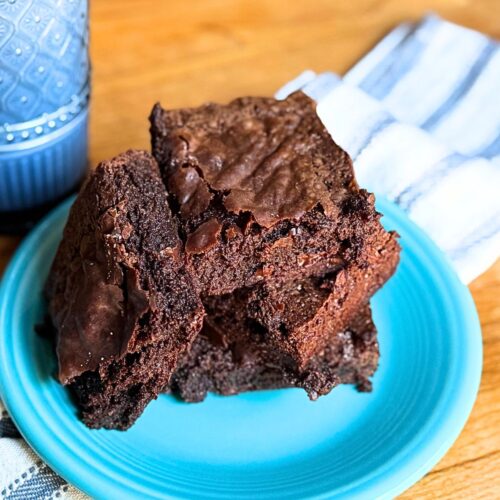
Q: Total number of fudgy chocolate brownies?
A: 4